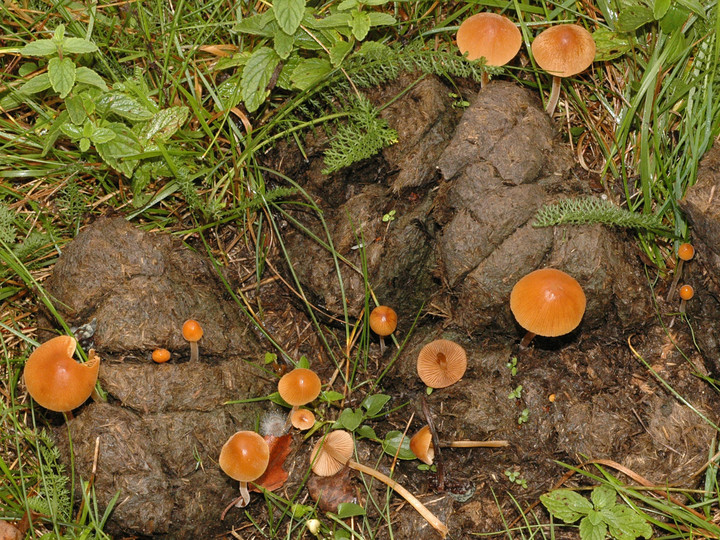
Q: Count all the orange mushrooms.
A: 15